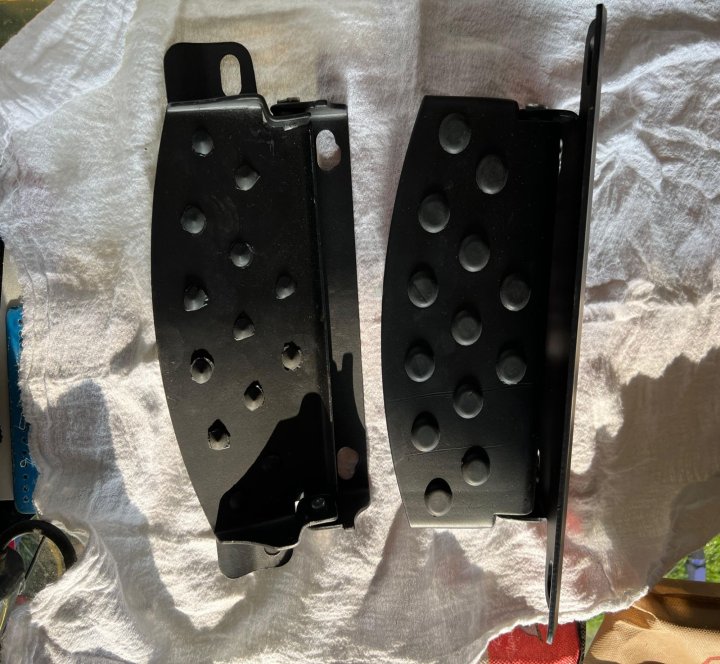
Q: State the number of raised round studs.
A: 13